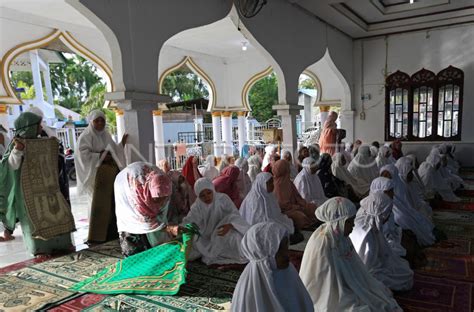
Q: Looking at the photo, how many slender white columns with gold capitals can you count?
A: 7